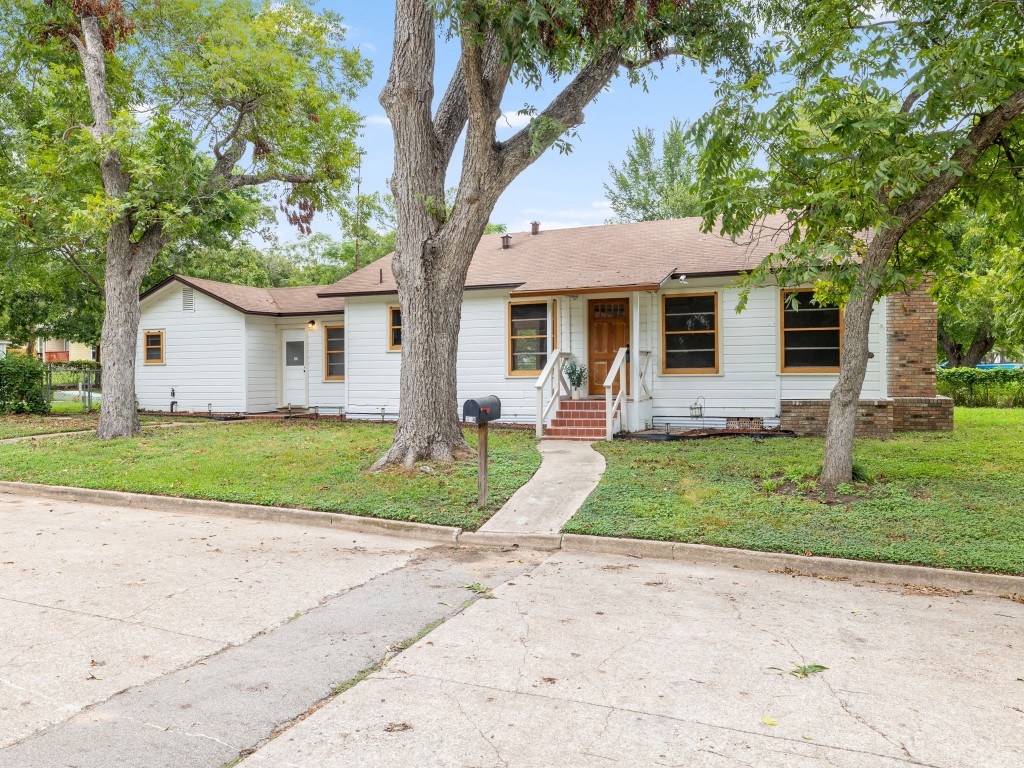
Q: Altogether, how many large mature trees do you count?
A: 3